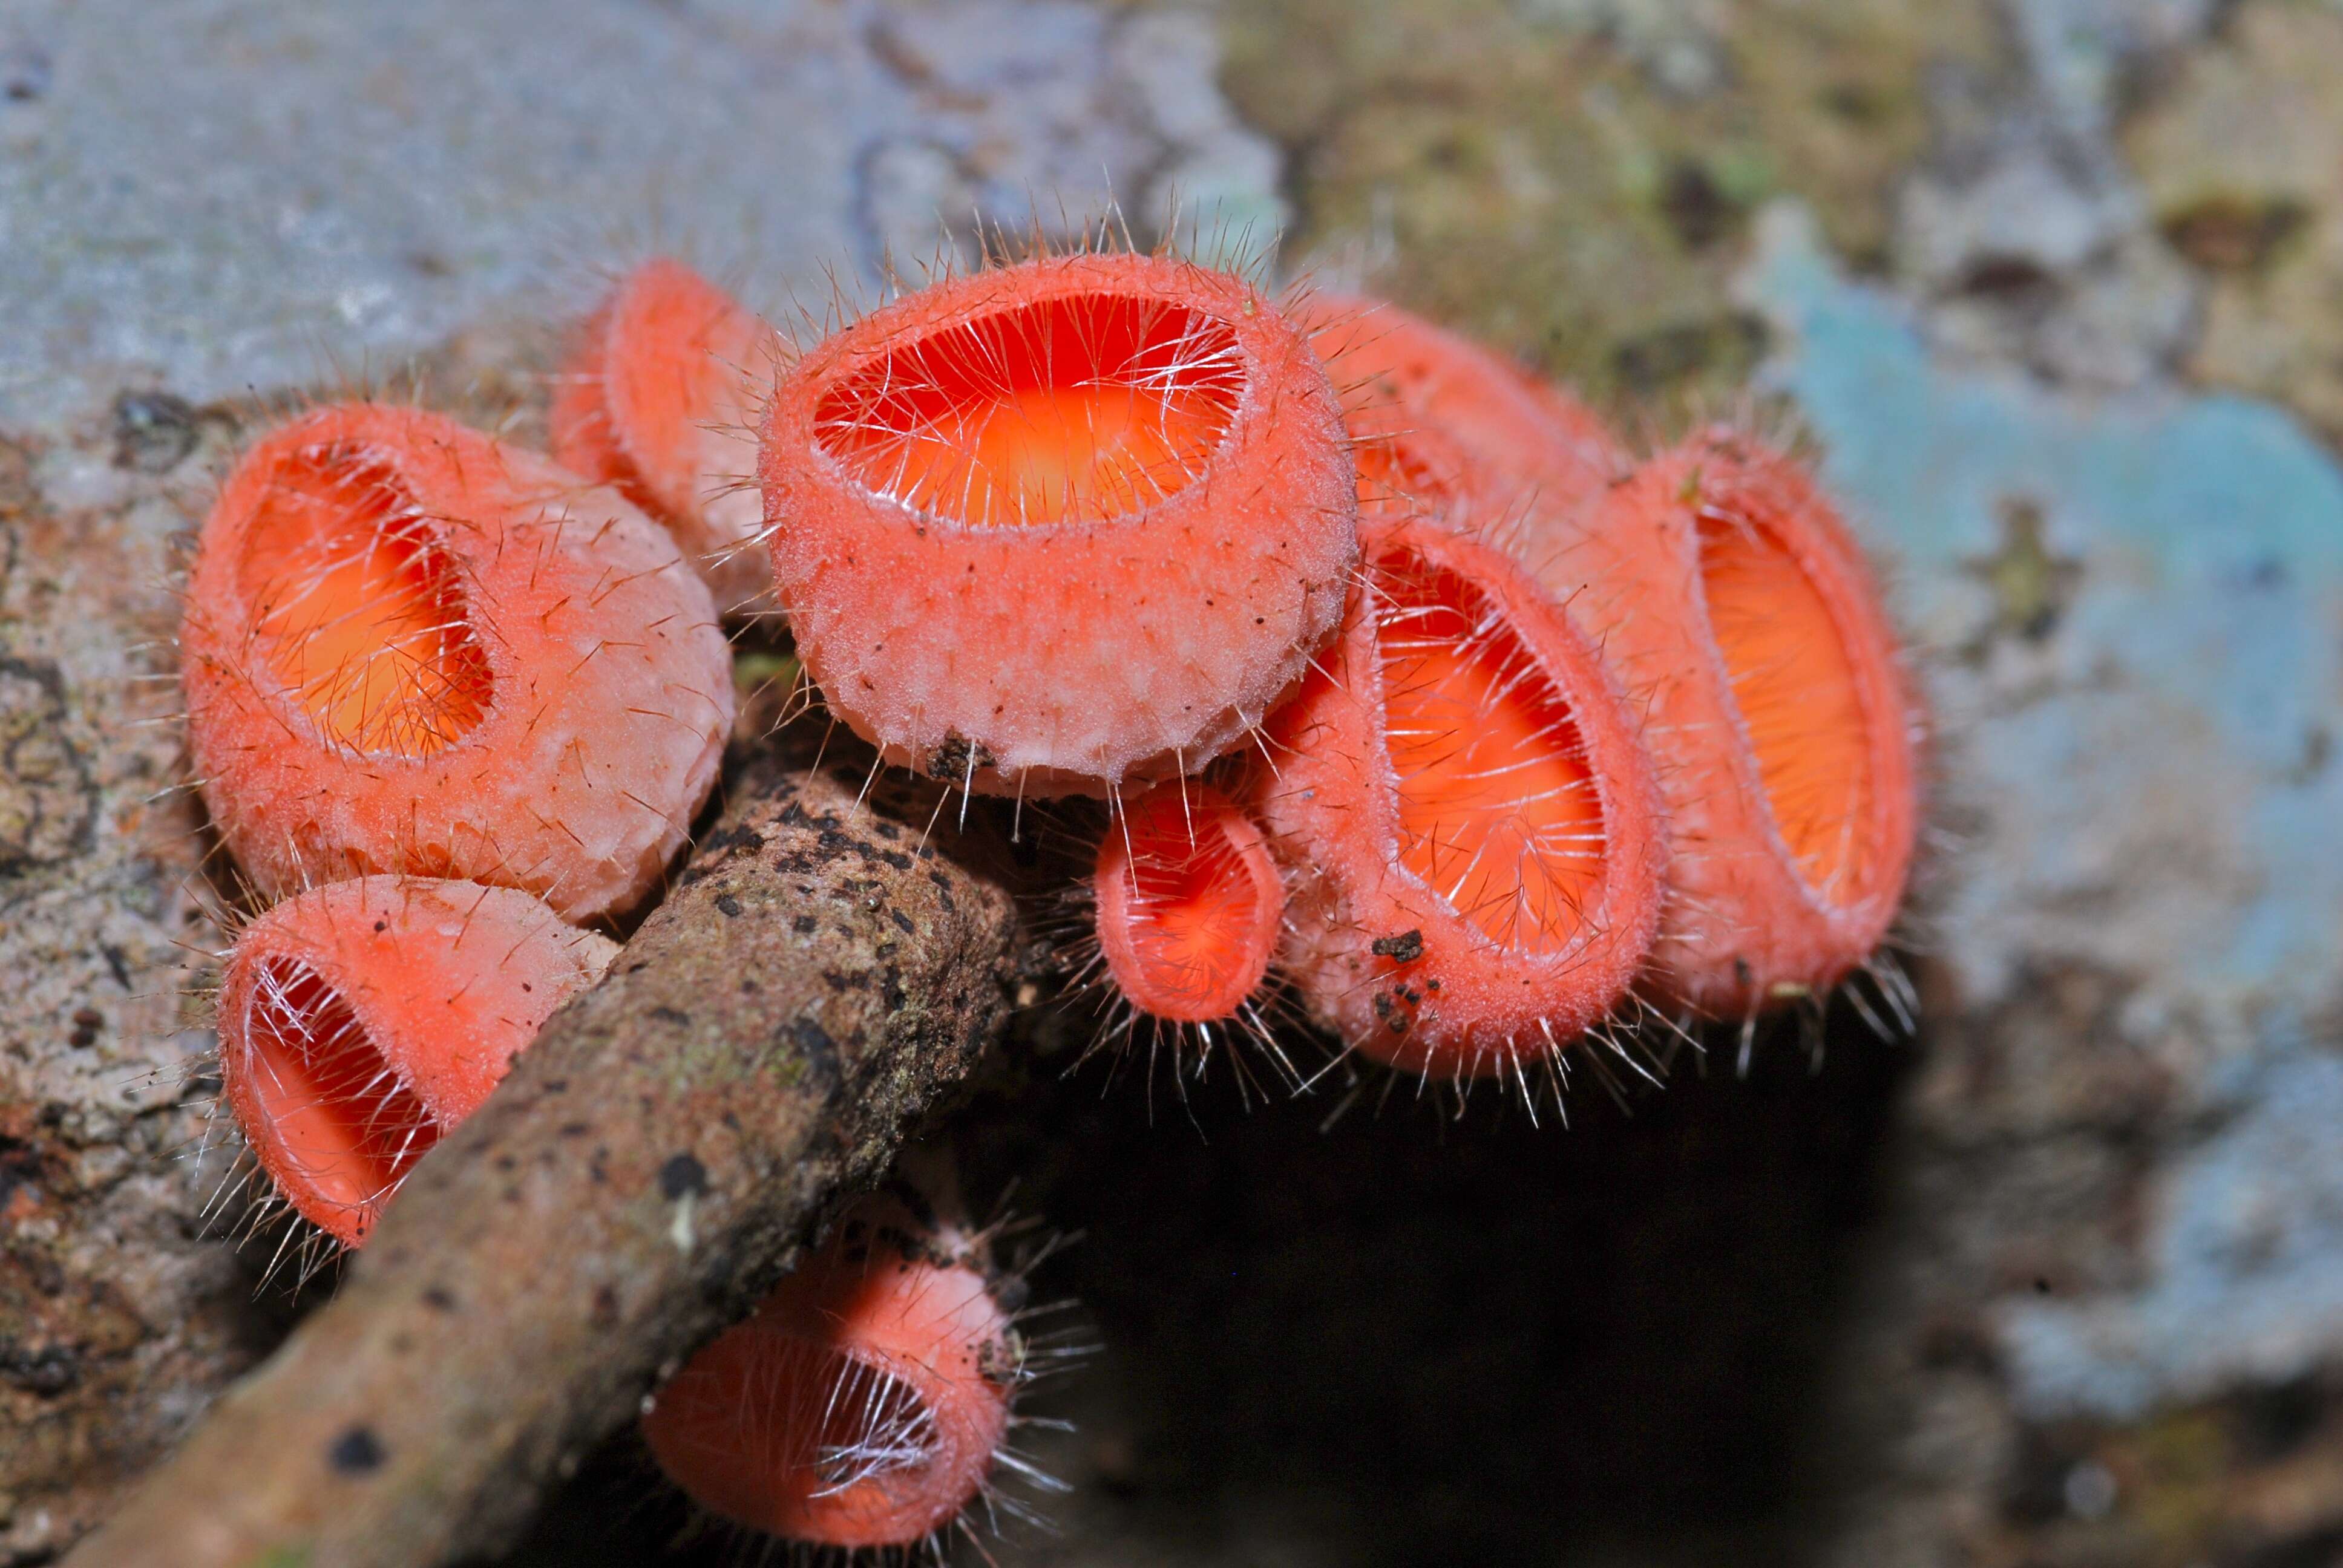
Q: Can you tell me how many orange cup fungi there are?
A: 9